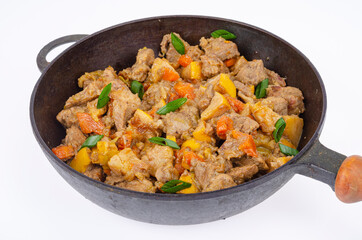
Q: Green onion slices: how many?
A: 11